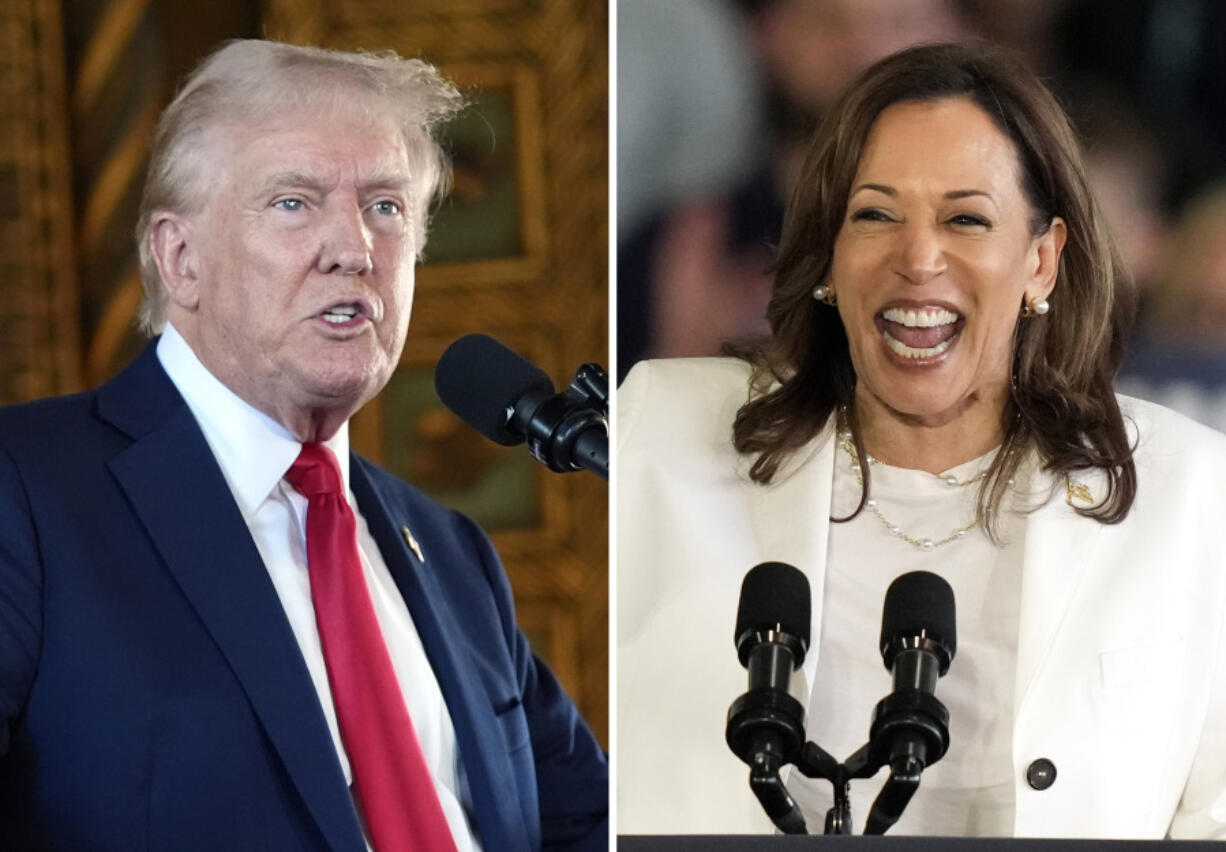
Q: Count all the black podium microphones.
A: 3